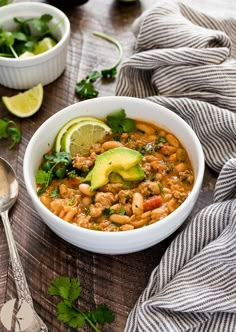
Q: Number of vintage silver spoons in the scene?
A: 1